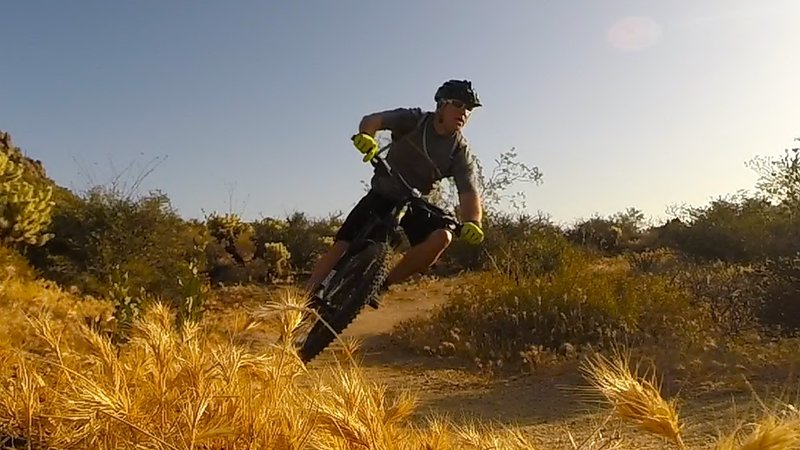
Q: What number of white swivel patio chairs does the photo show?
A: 0